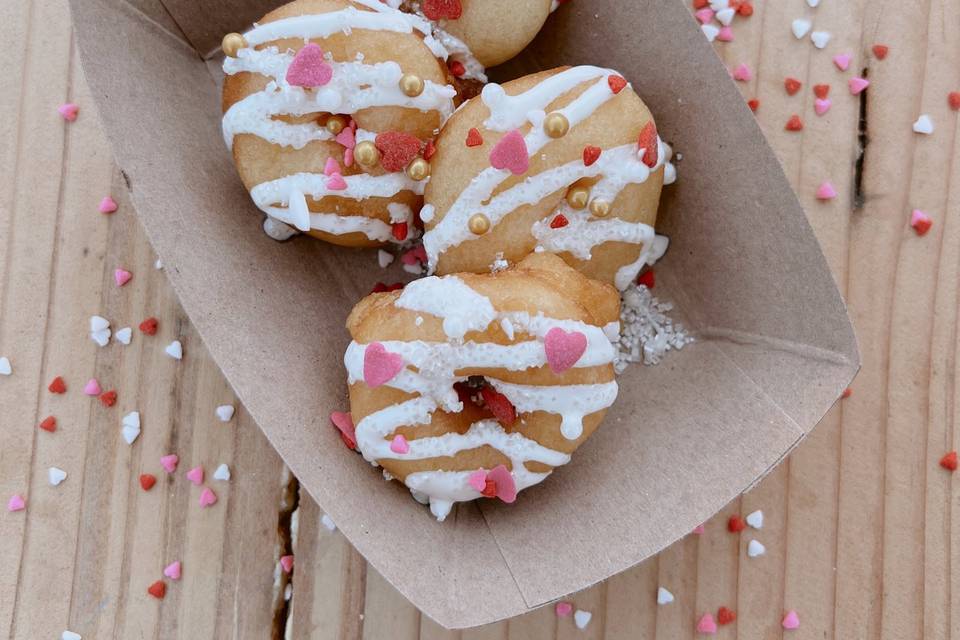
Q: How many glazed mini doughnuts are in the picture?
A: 4